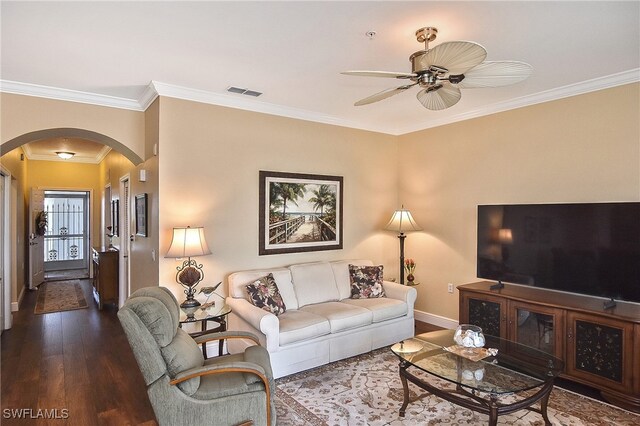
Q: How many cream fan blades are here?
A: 5